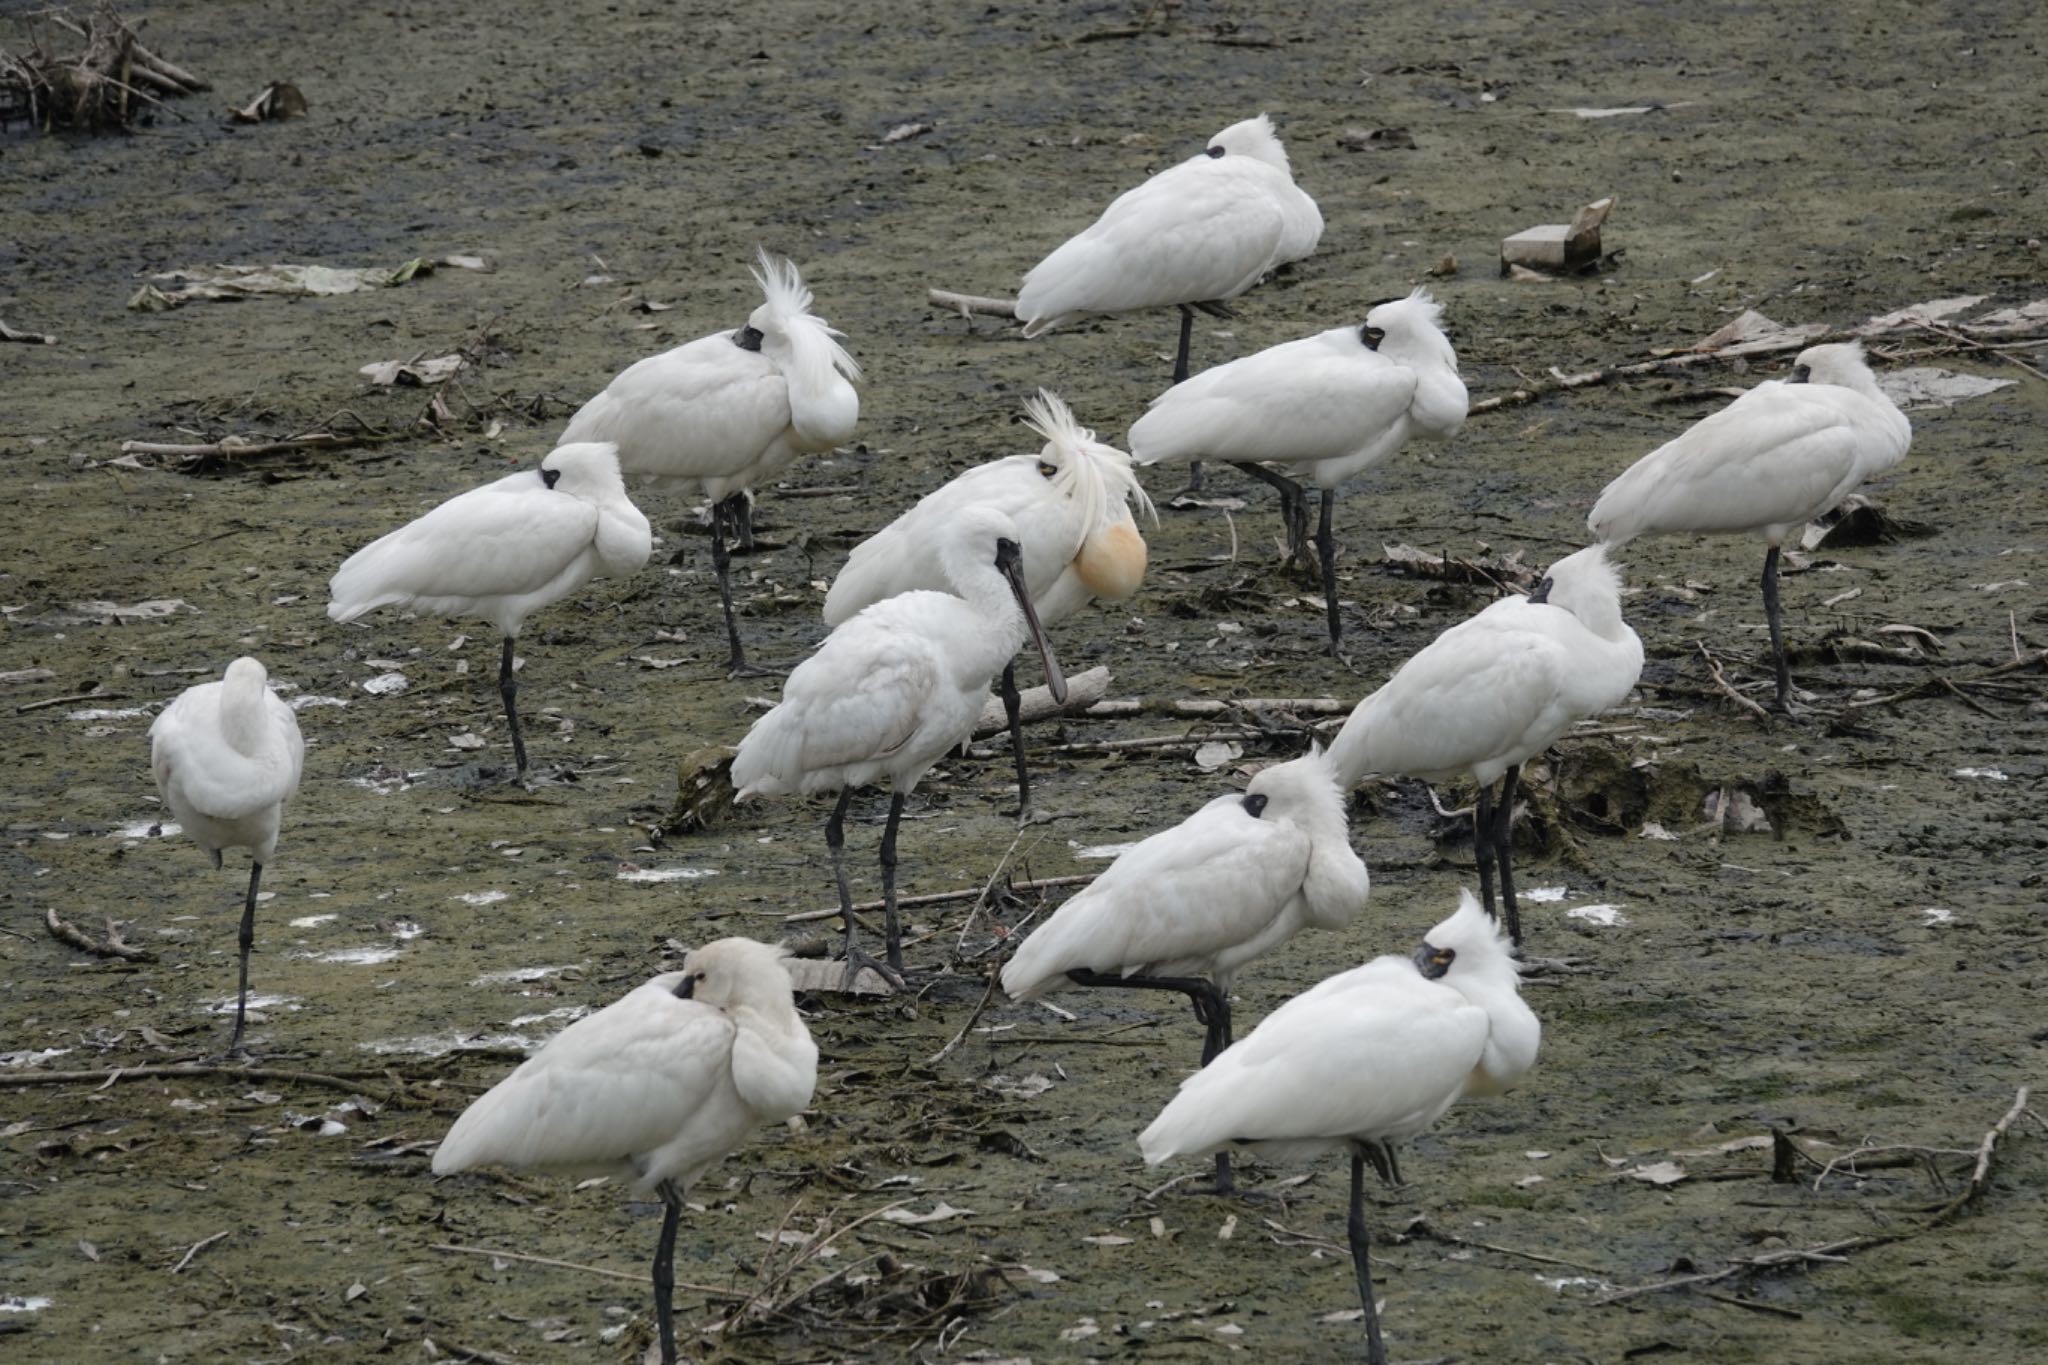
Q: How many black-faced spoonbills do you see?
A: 12